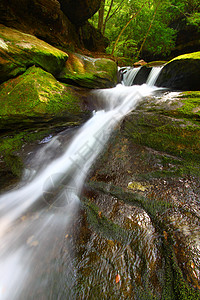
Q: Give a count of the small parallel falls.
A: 2